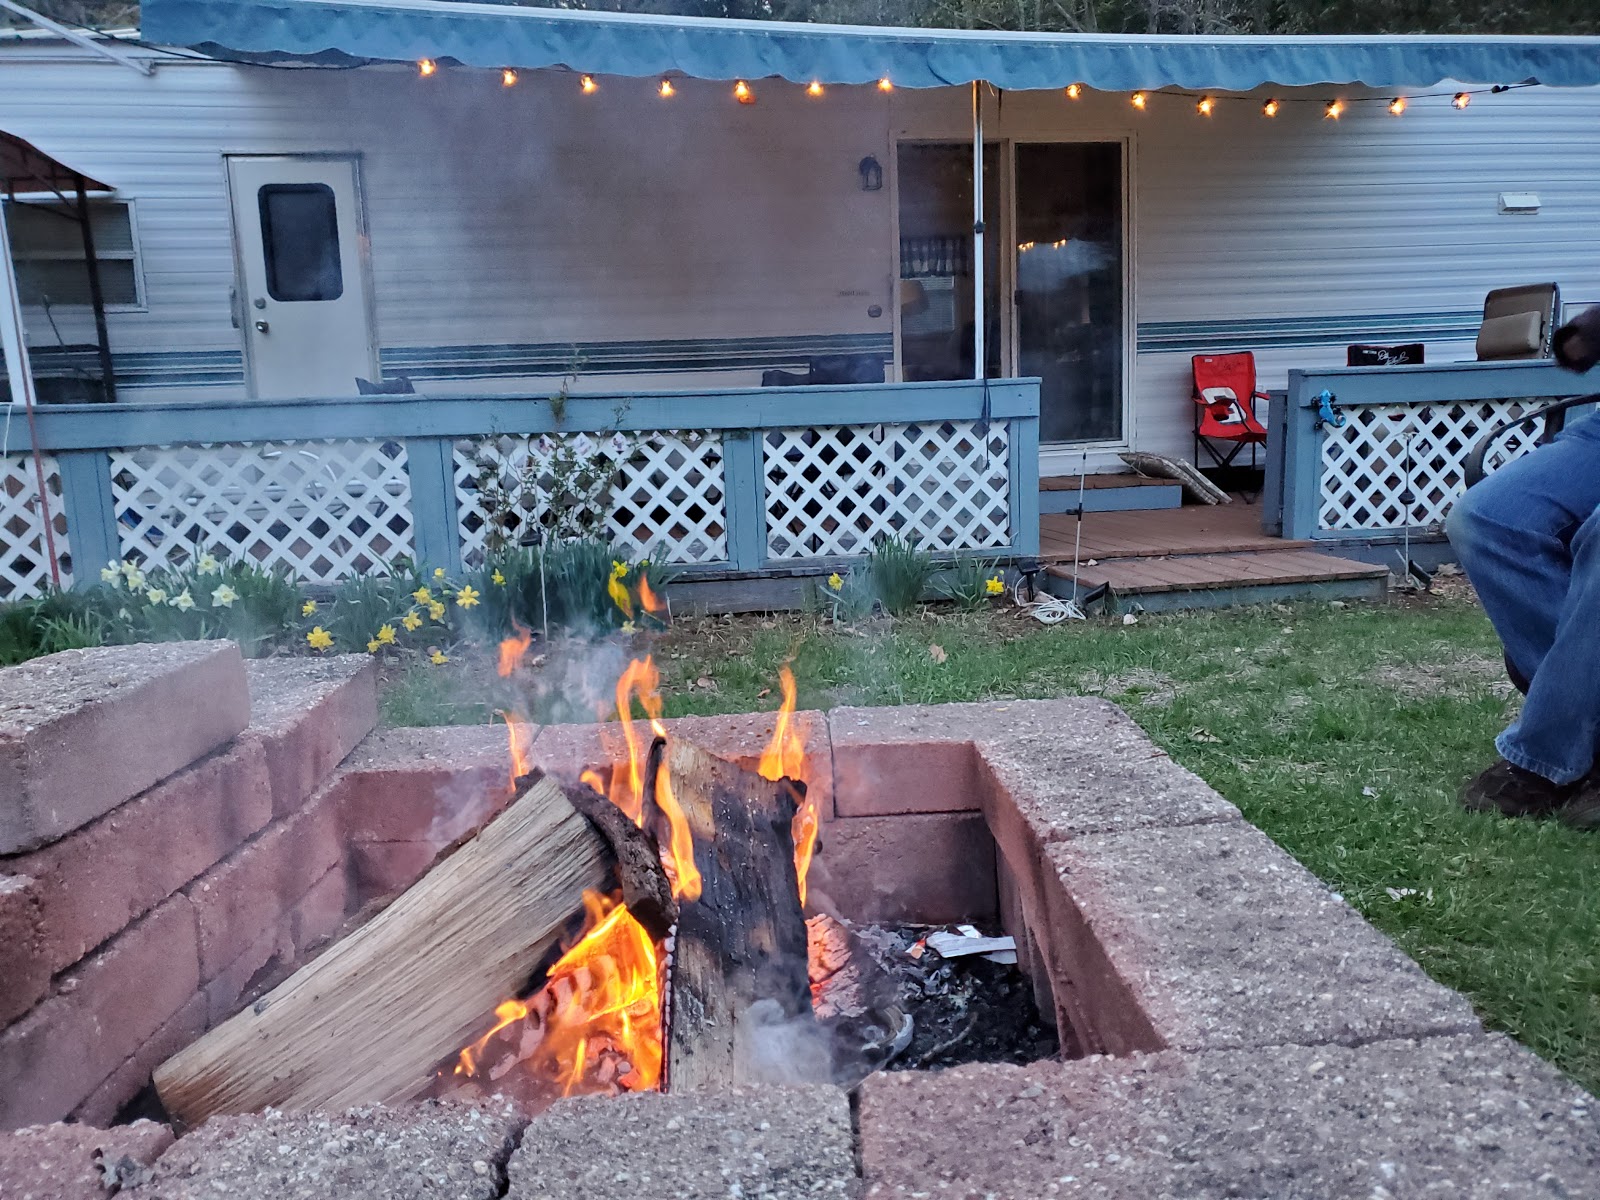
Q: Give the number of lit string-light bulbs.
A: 14